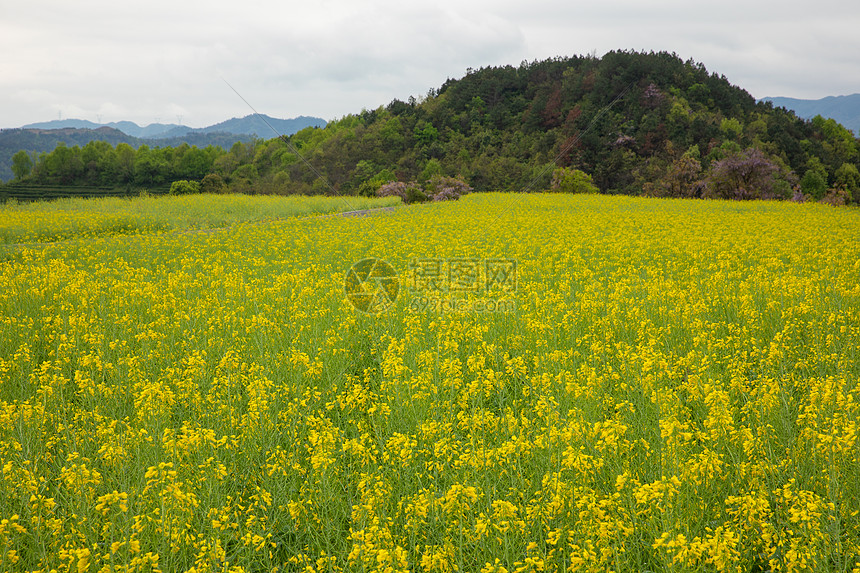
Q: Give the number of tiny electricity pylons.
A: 4